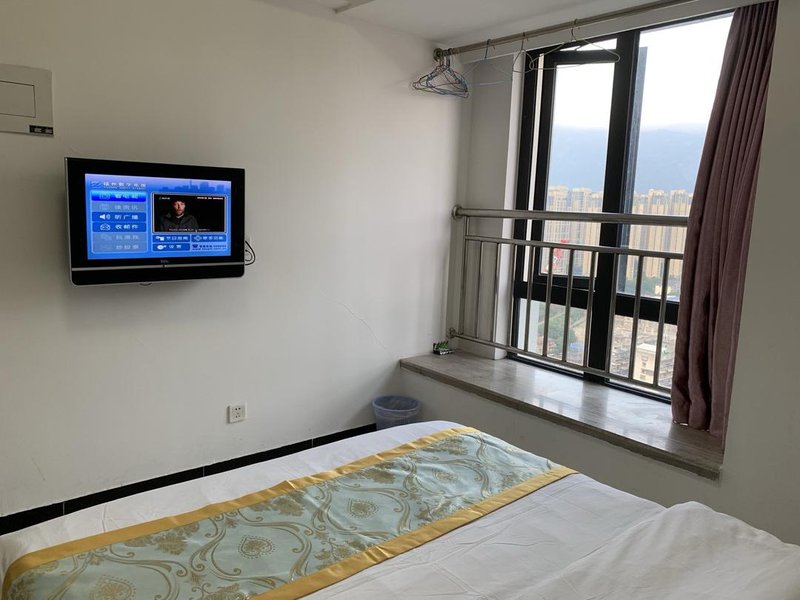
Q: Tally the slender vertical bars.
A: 11